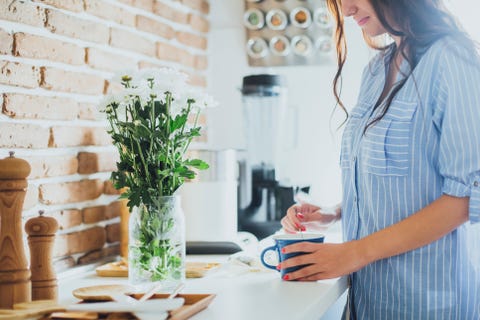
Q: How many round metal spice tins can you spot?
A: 8